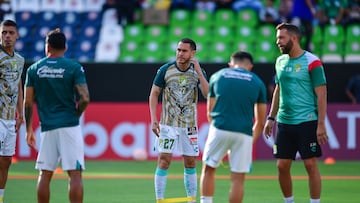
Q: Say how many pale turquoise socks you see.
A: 2